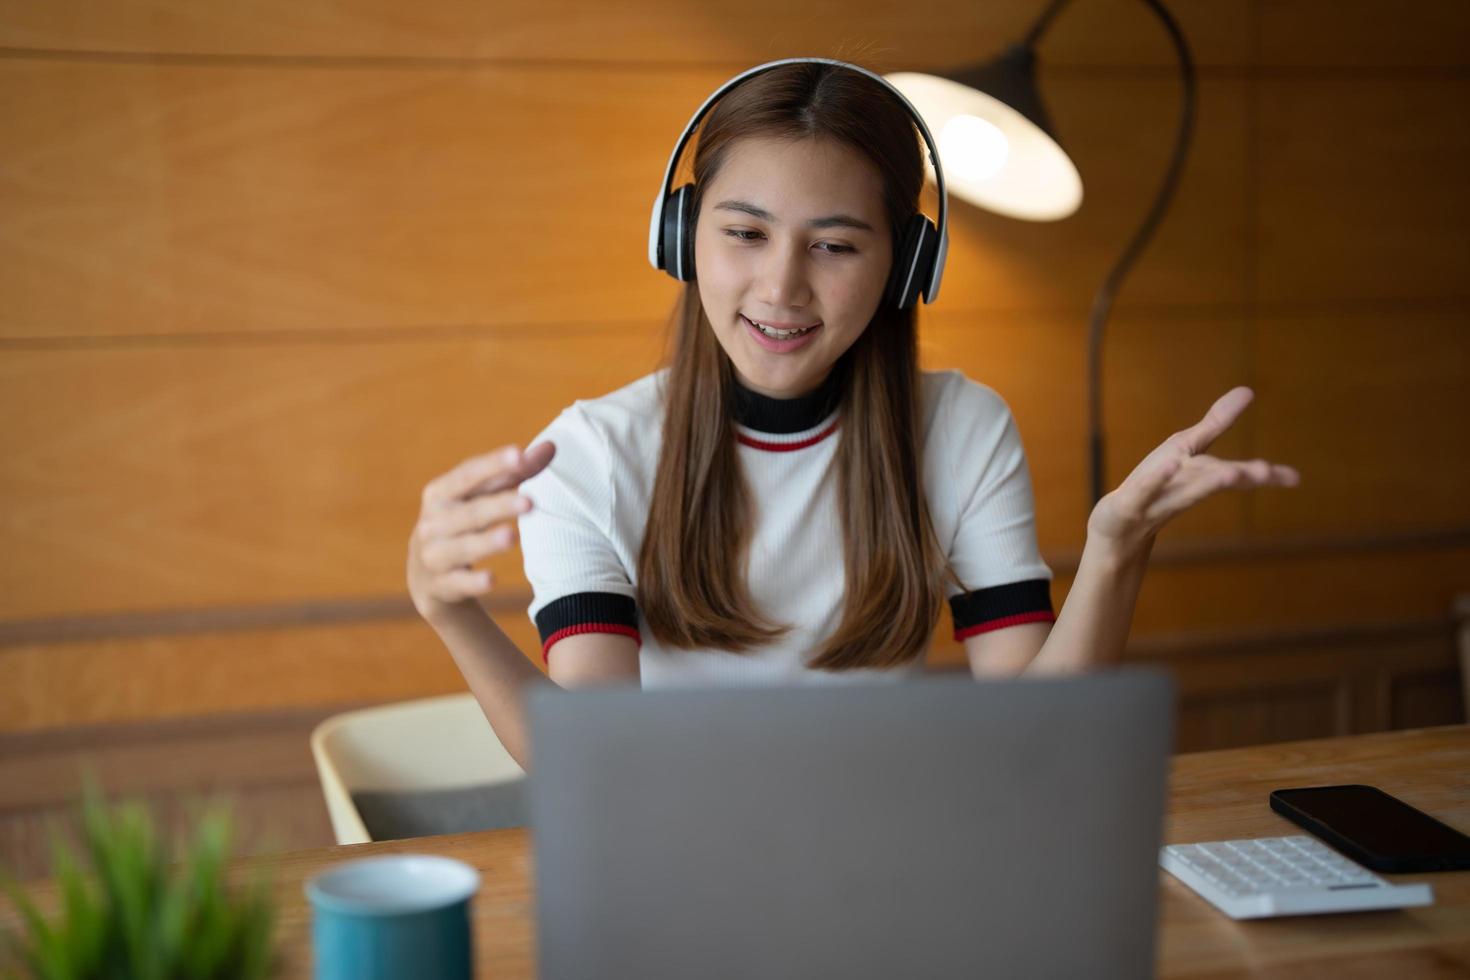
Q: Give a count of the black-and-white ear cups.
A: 2